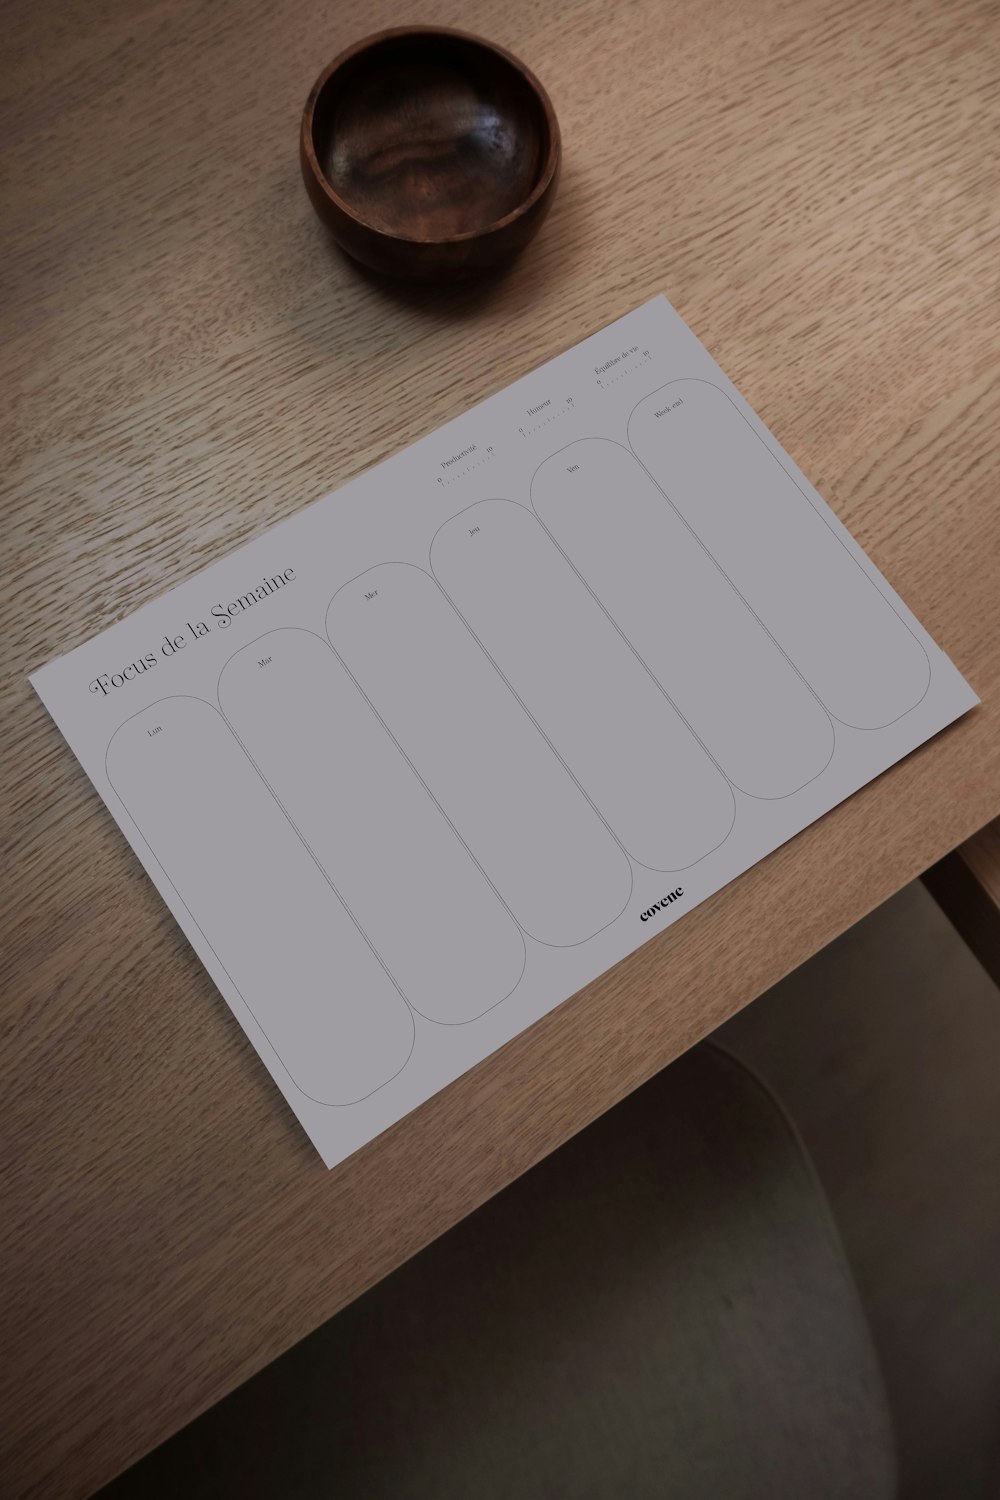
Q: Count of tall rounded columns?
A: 6